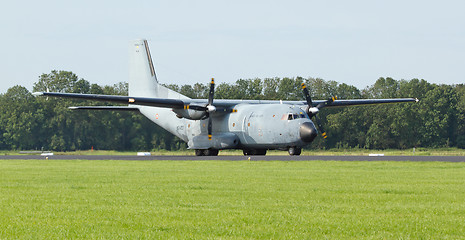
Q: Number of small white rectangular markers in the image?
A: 3